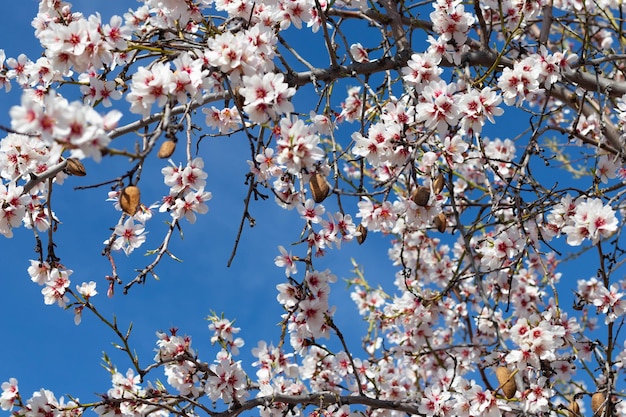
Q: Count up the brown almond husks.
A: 11